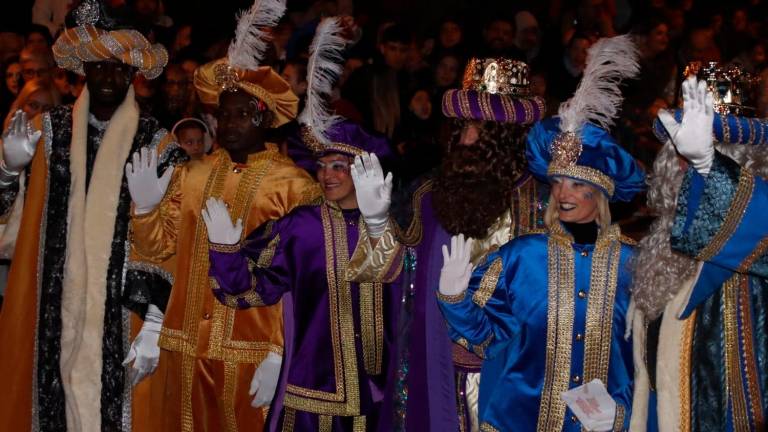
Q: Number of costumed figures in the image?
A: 6